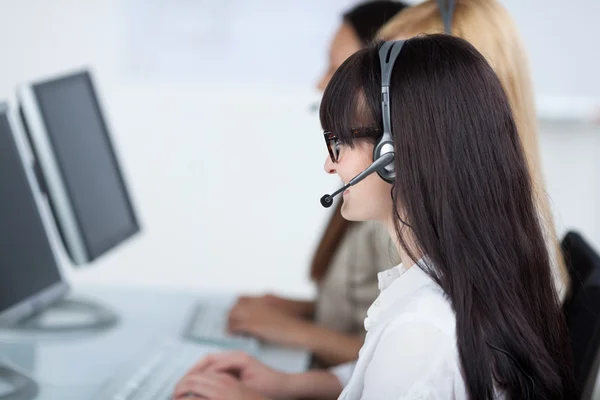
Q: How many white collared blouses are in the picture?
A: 1